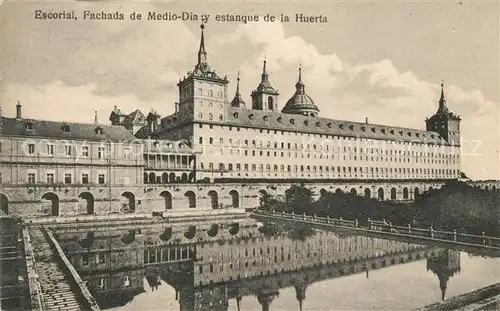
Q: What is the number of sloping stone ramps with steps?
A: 1